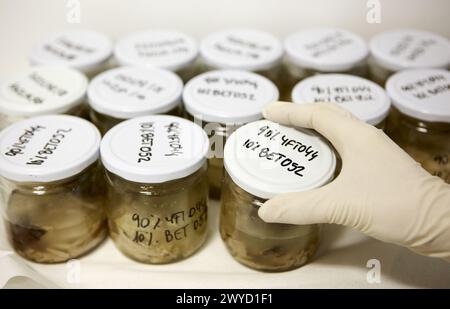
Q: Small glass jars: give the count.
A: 13